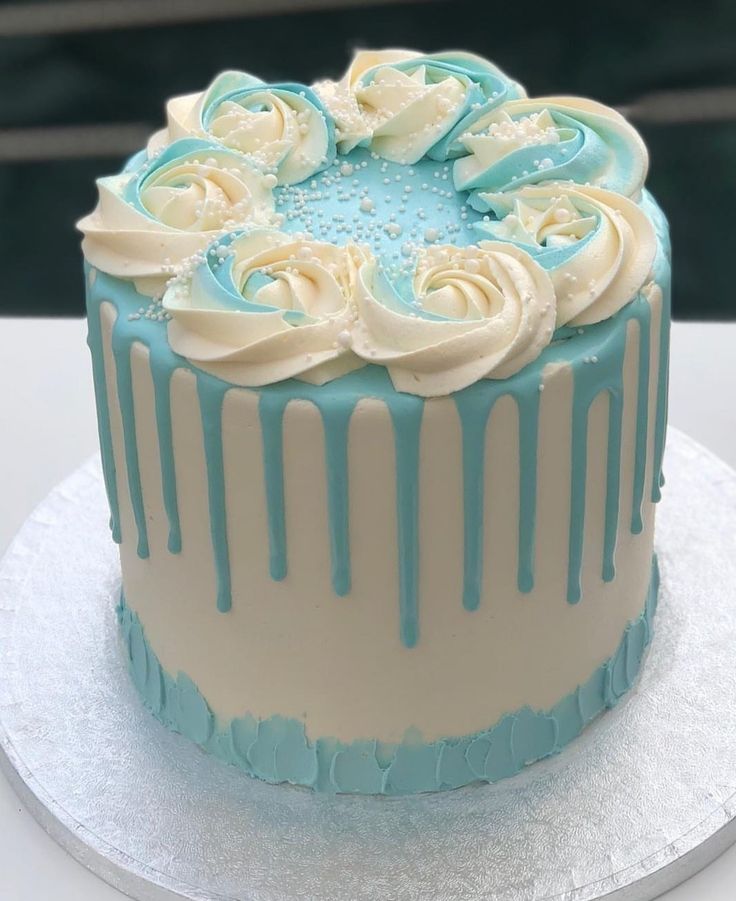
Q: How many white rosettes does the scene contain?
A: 7